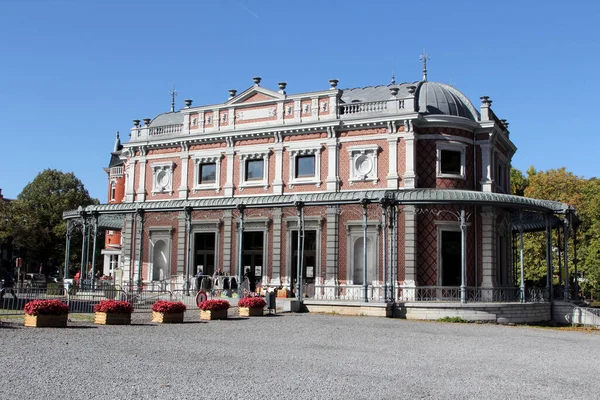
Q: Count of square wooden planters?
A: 5